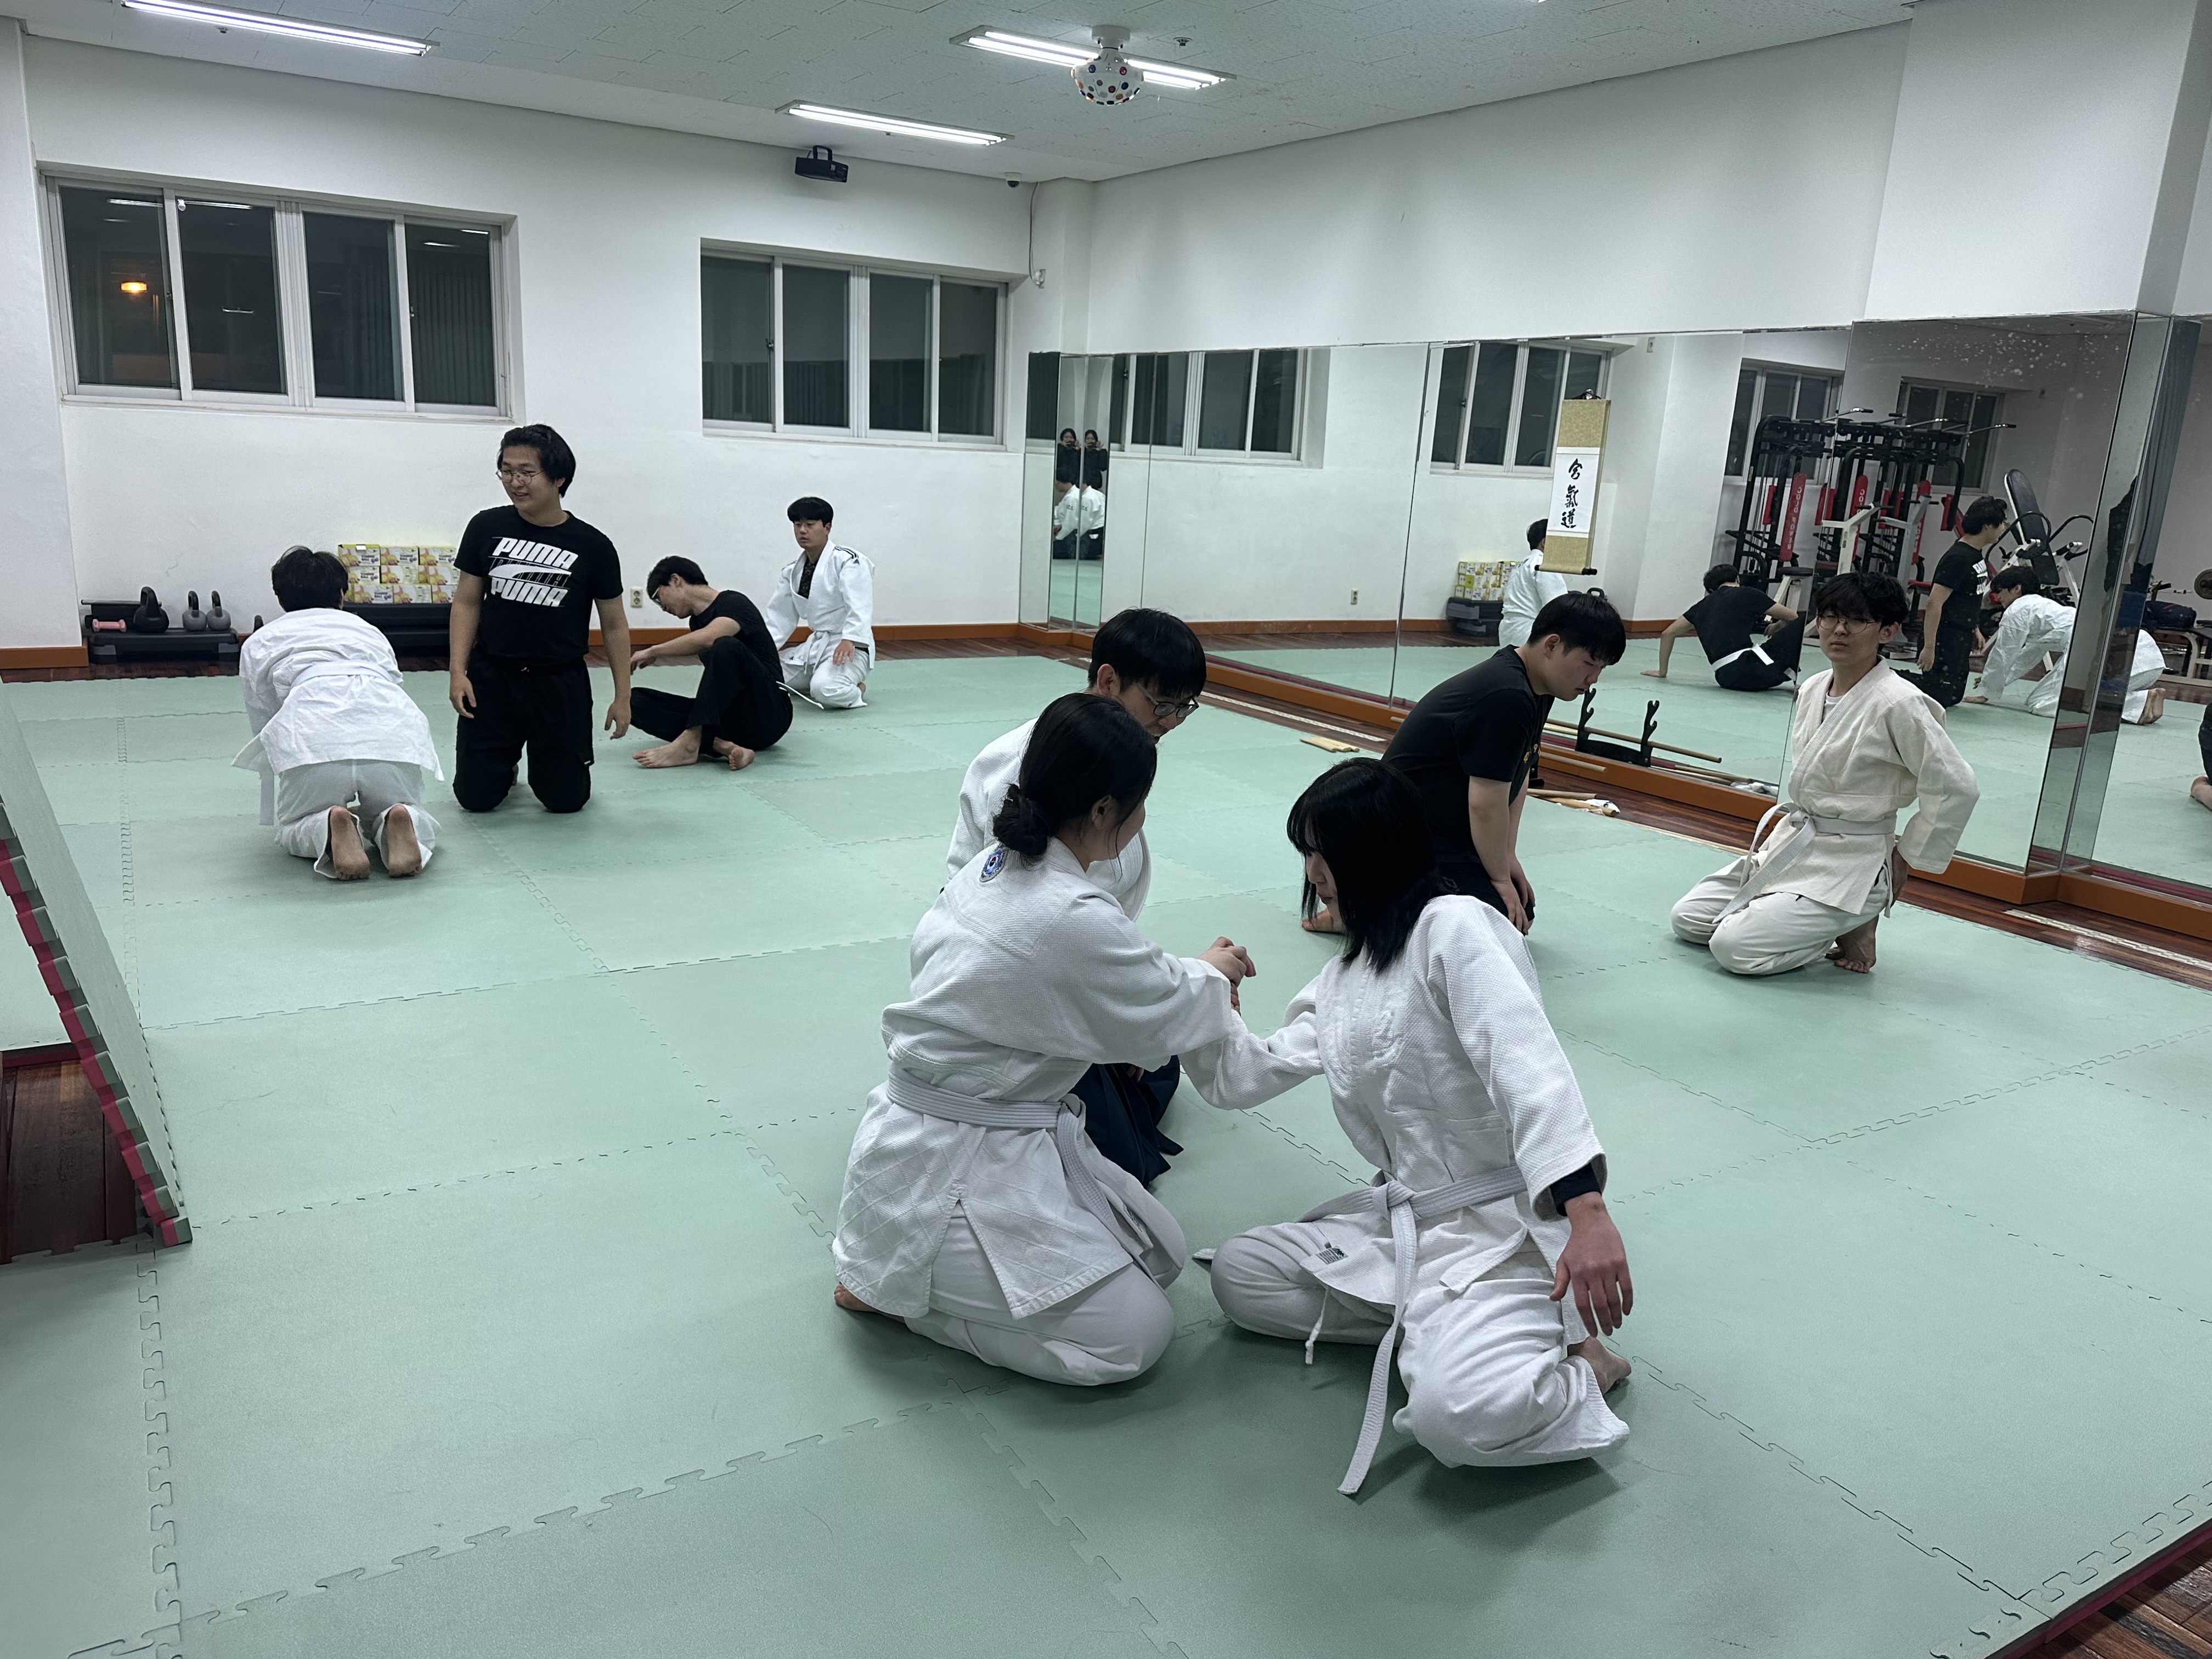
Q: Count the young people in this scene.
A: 9